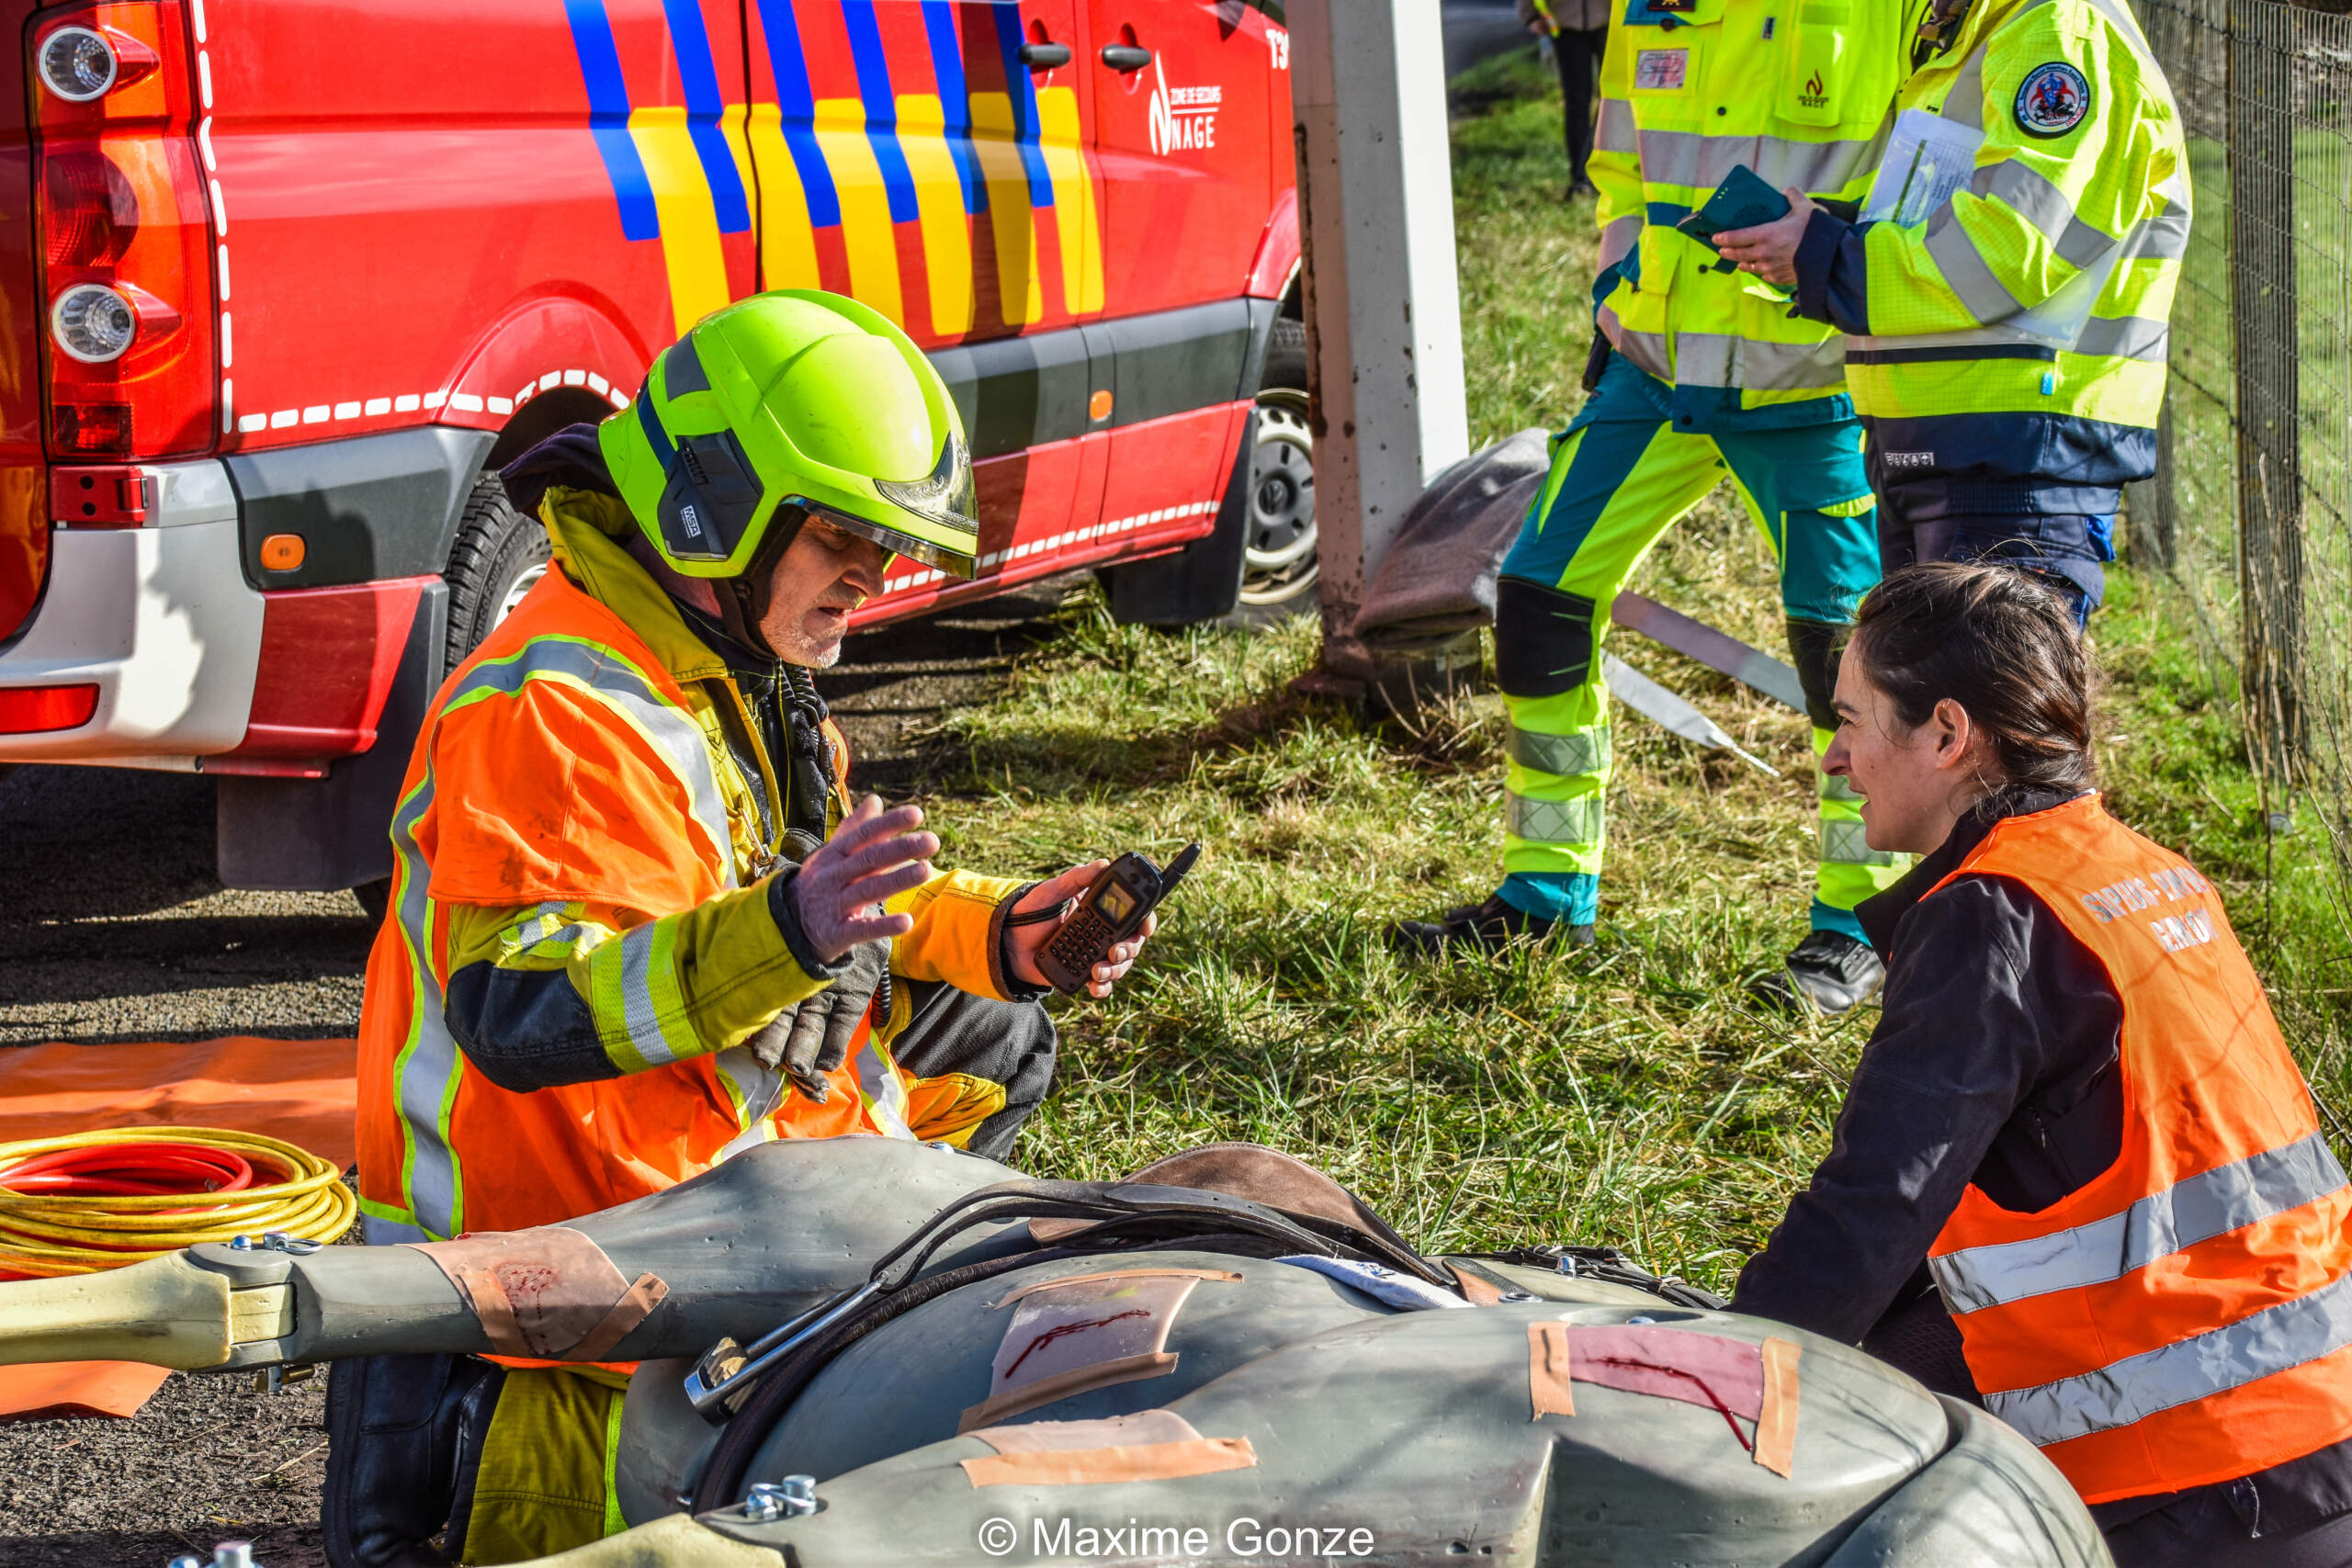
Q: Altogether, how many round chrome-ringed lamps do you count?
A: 2